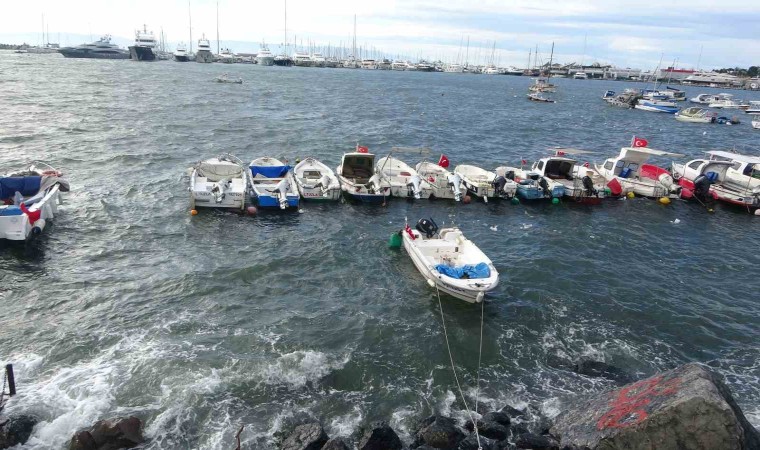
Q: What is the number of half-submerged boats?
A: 0